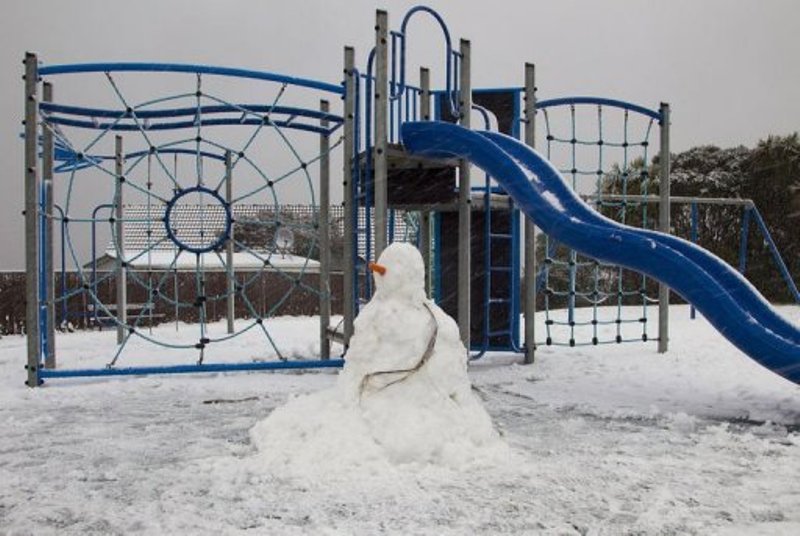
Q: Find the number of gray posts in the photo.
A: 11